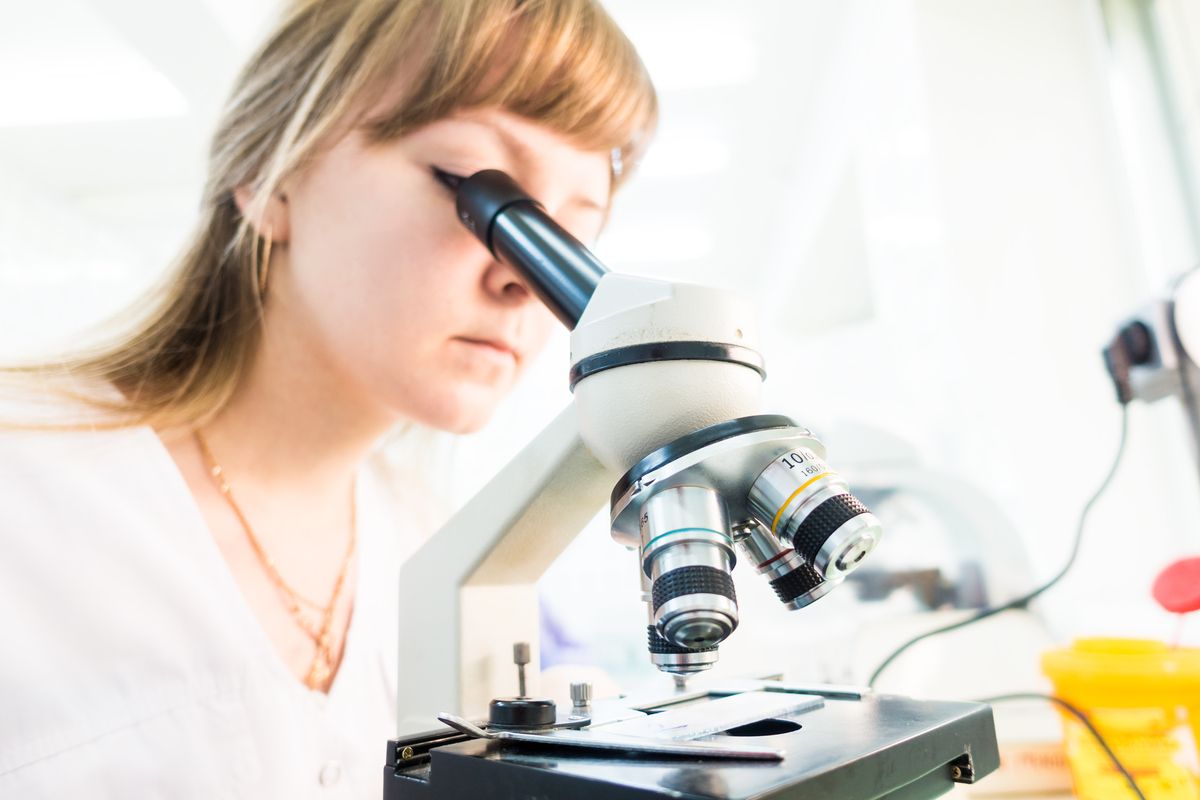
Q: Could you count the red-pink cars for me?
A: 0